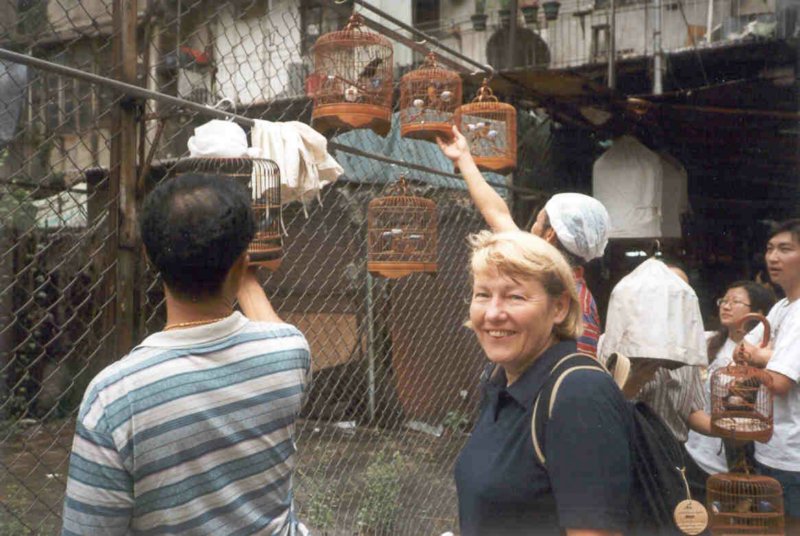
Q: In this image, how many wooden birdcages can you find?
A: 7